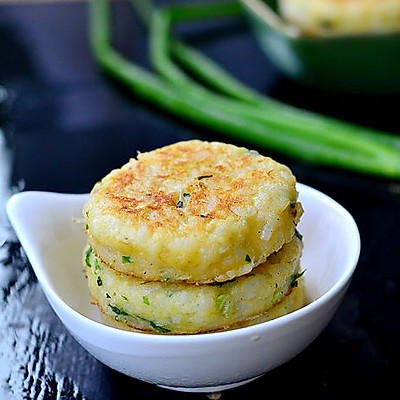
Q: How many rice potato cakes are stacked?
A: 2